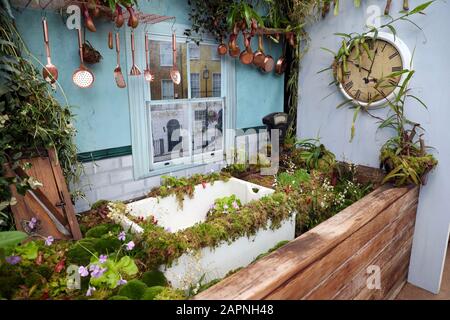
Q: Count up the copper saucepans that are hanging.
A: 6